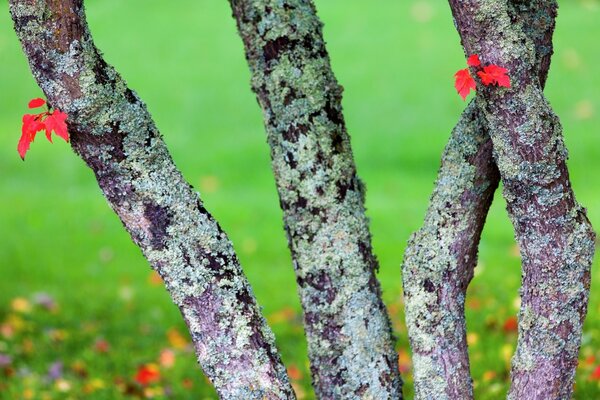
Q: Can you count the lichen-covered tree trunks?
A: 4